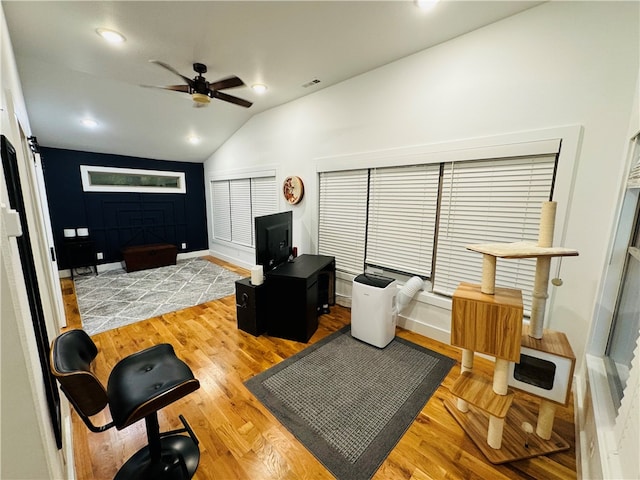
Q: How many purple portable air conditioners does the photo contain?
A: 0